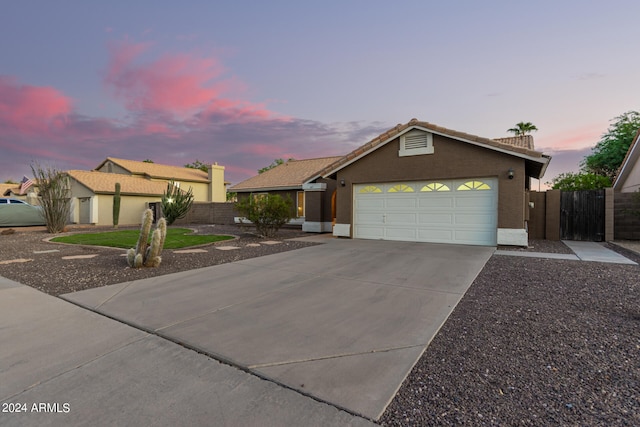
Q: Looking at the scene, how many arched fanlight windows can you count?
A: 4